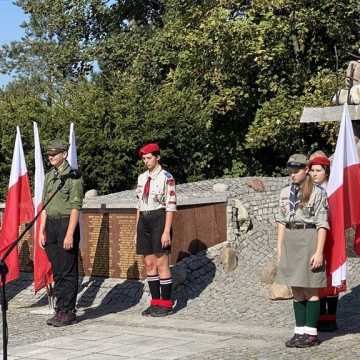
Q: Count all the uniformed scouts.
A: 4